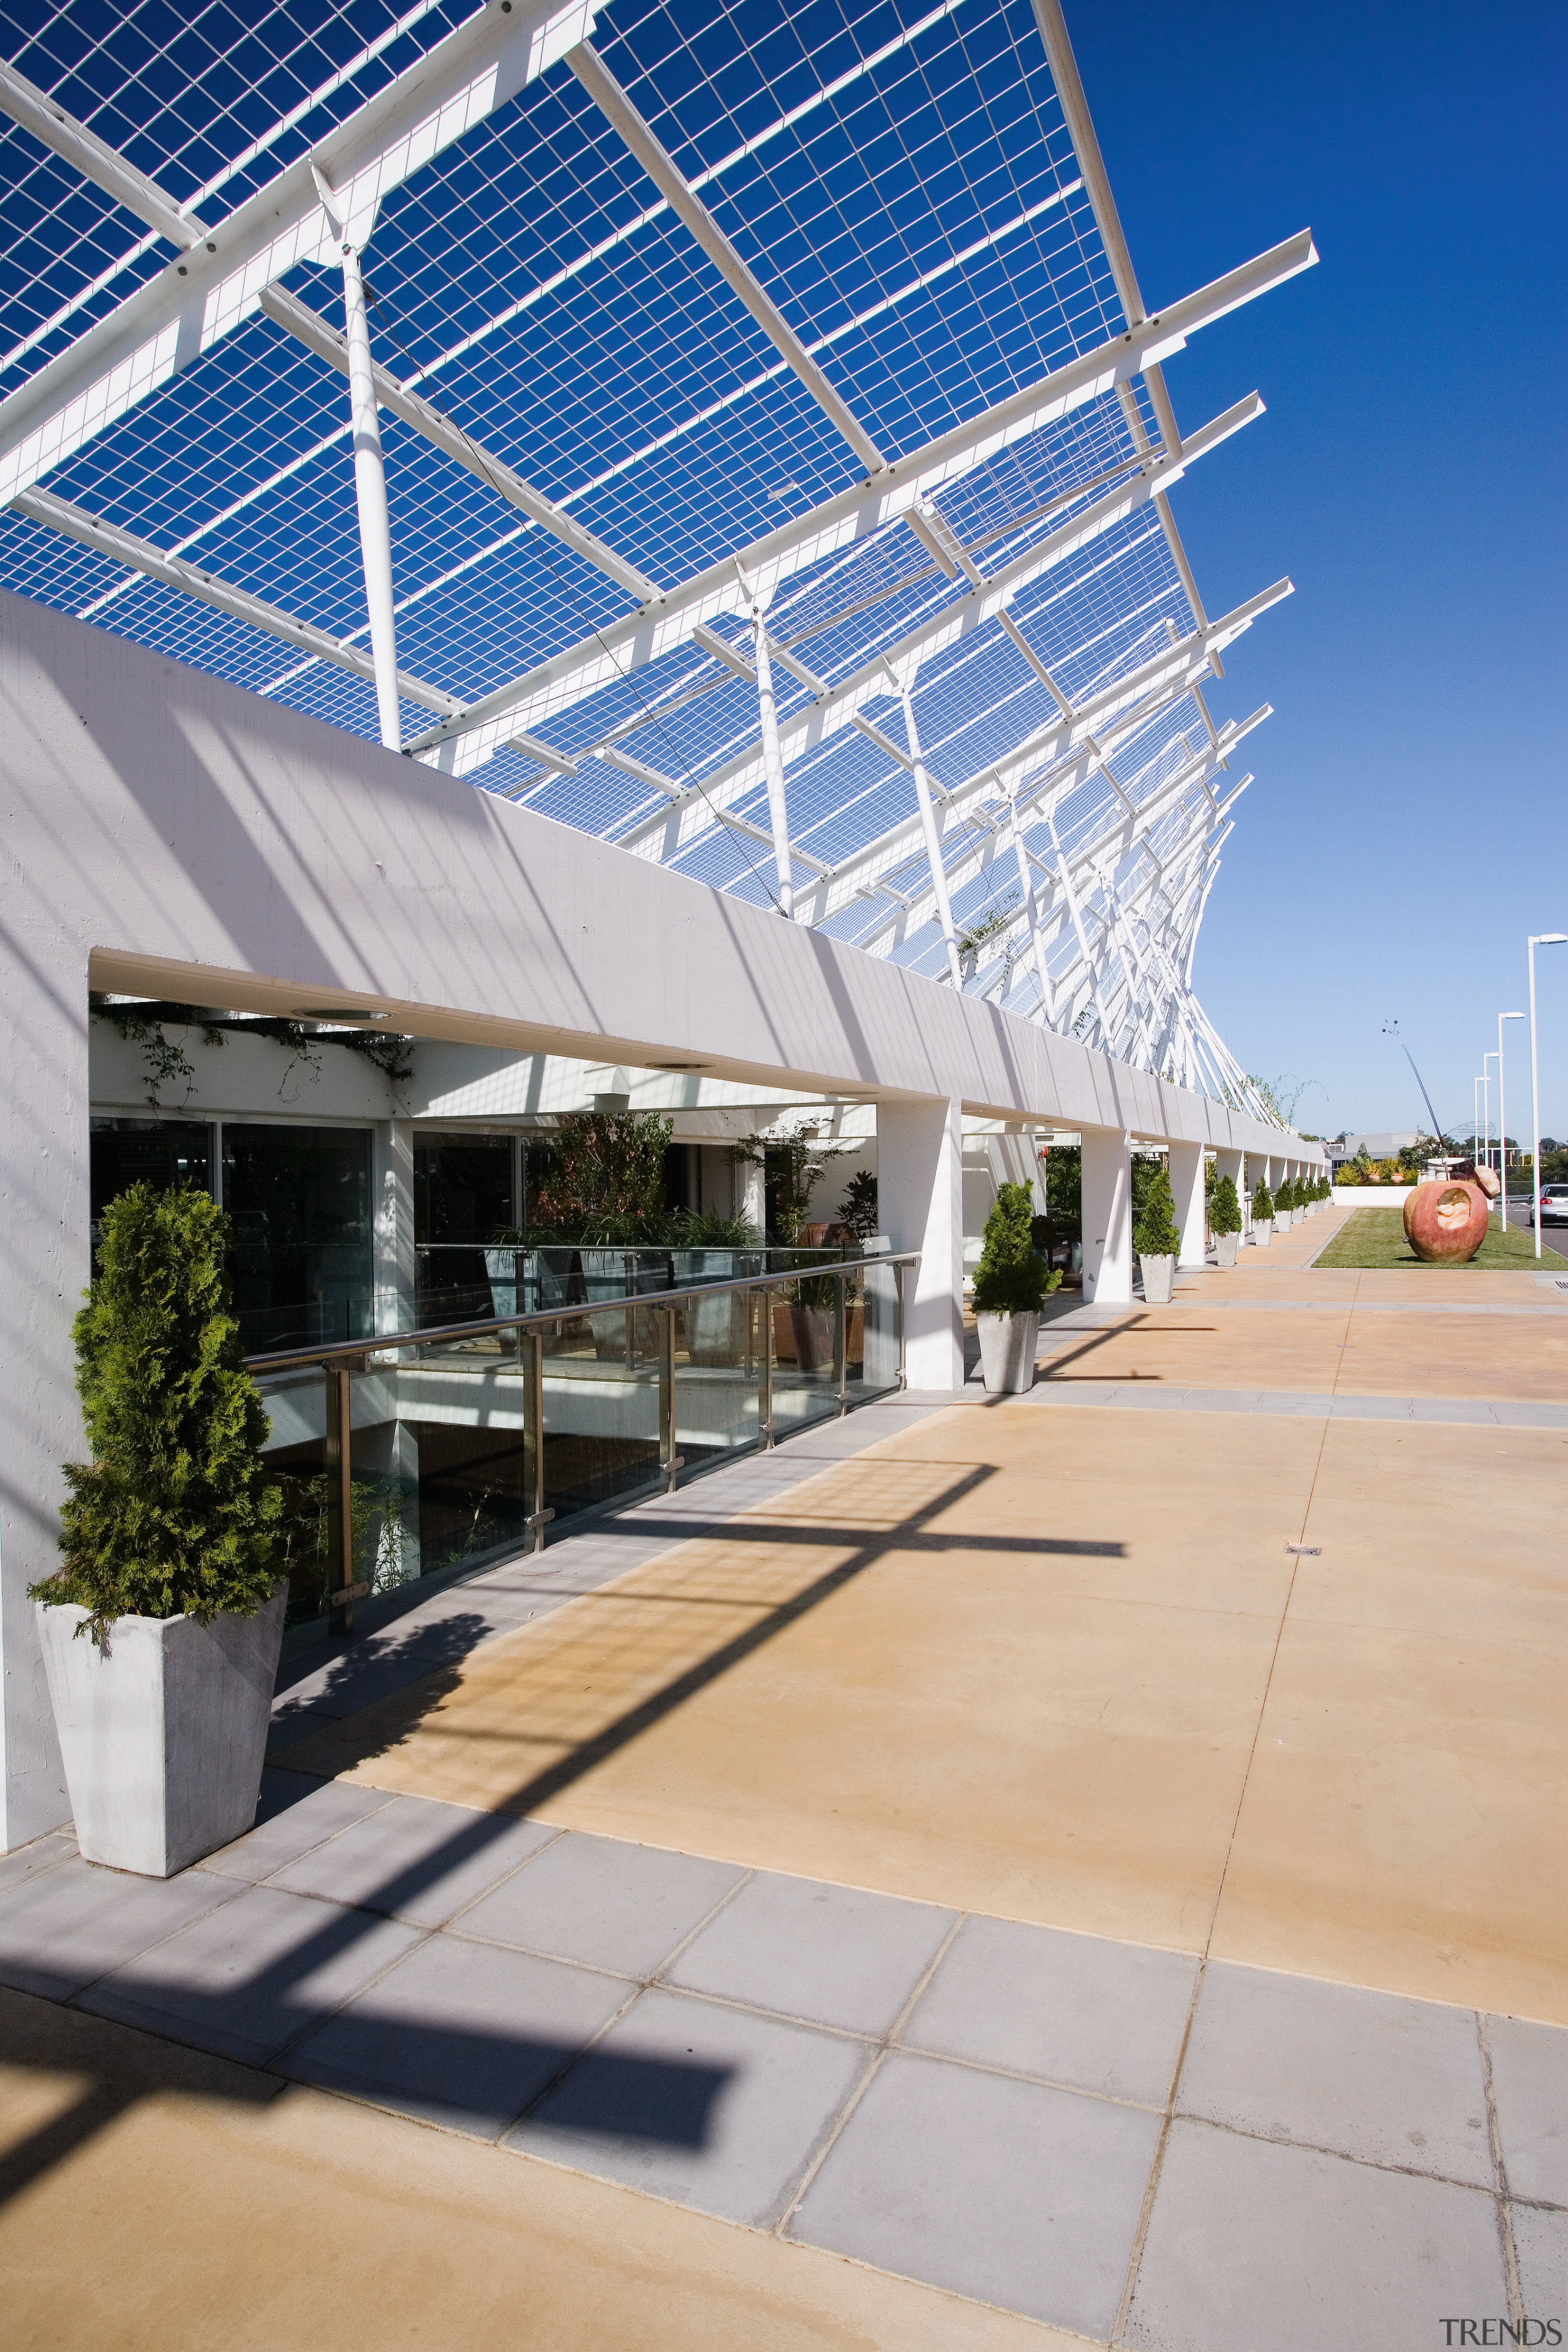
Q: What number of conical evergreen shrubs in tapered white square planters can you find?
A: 10